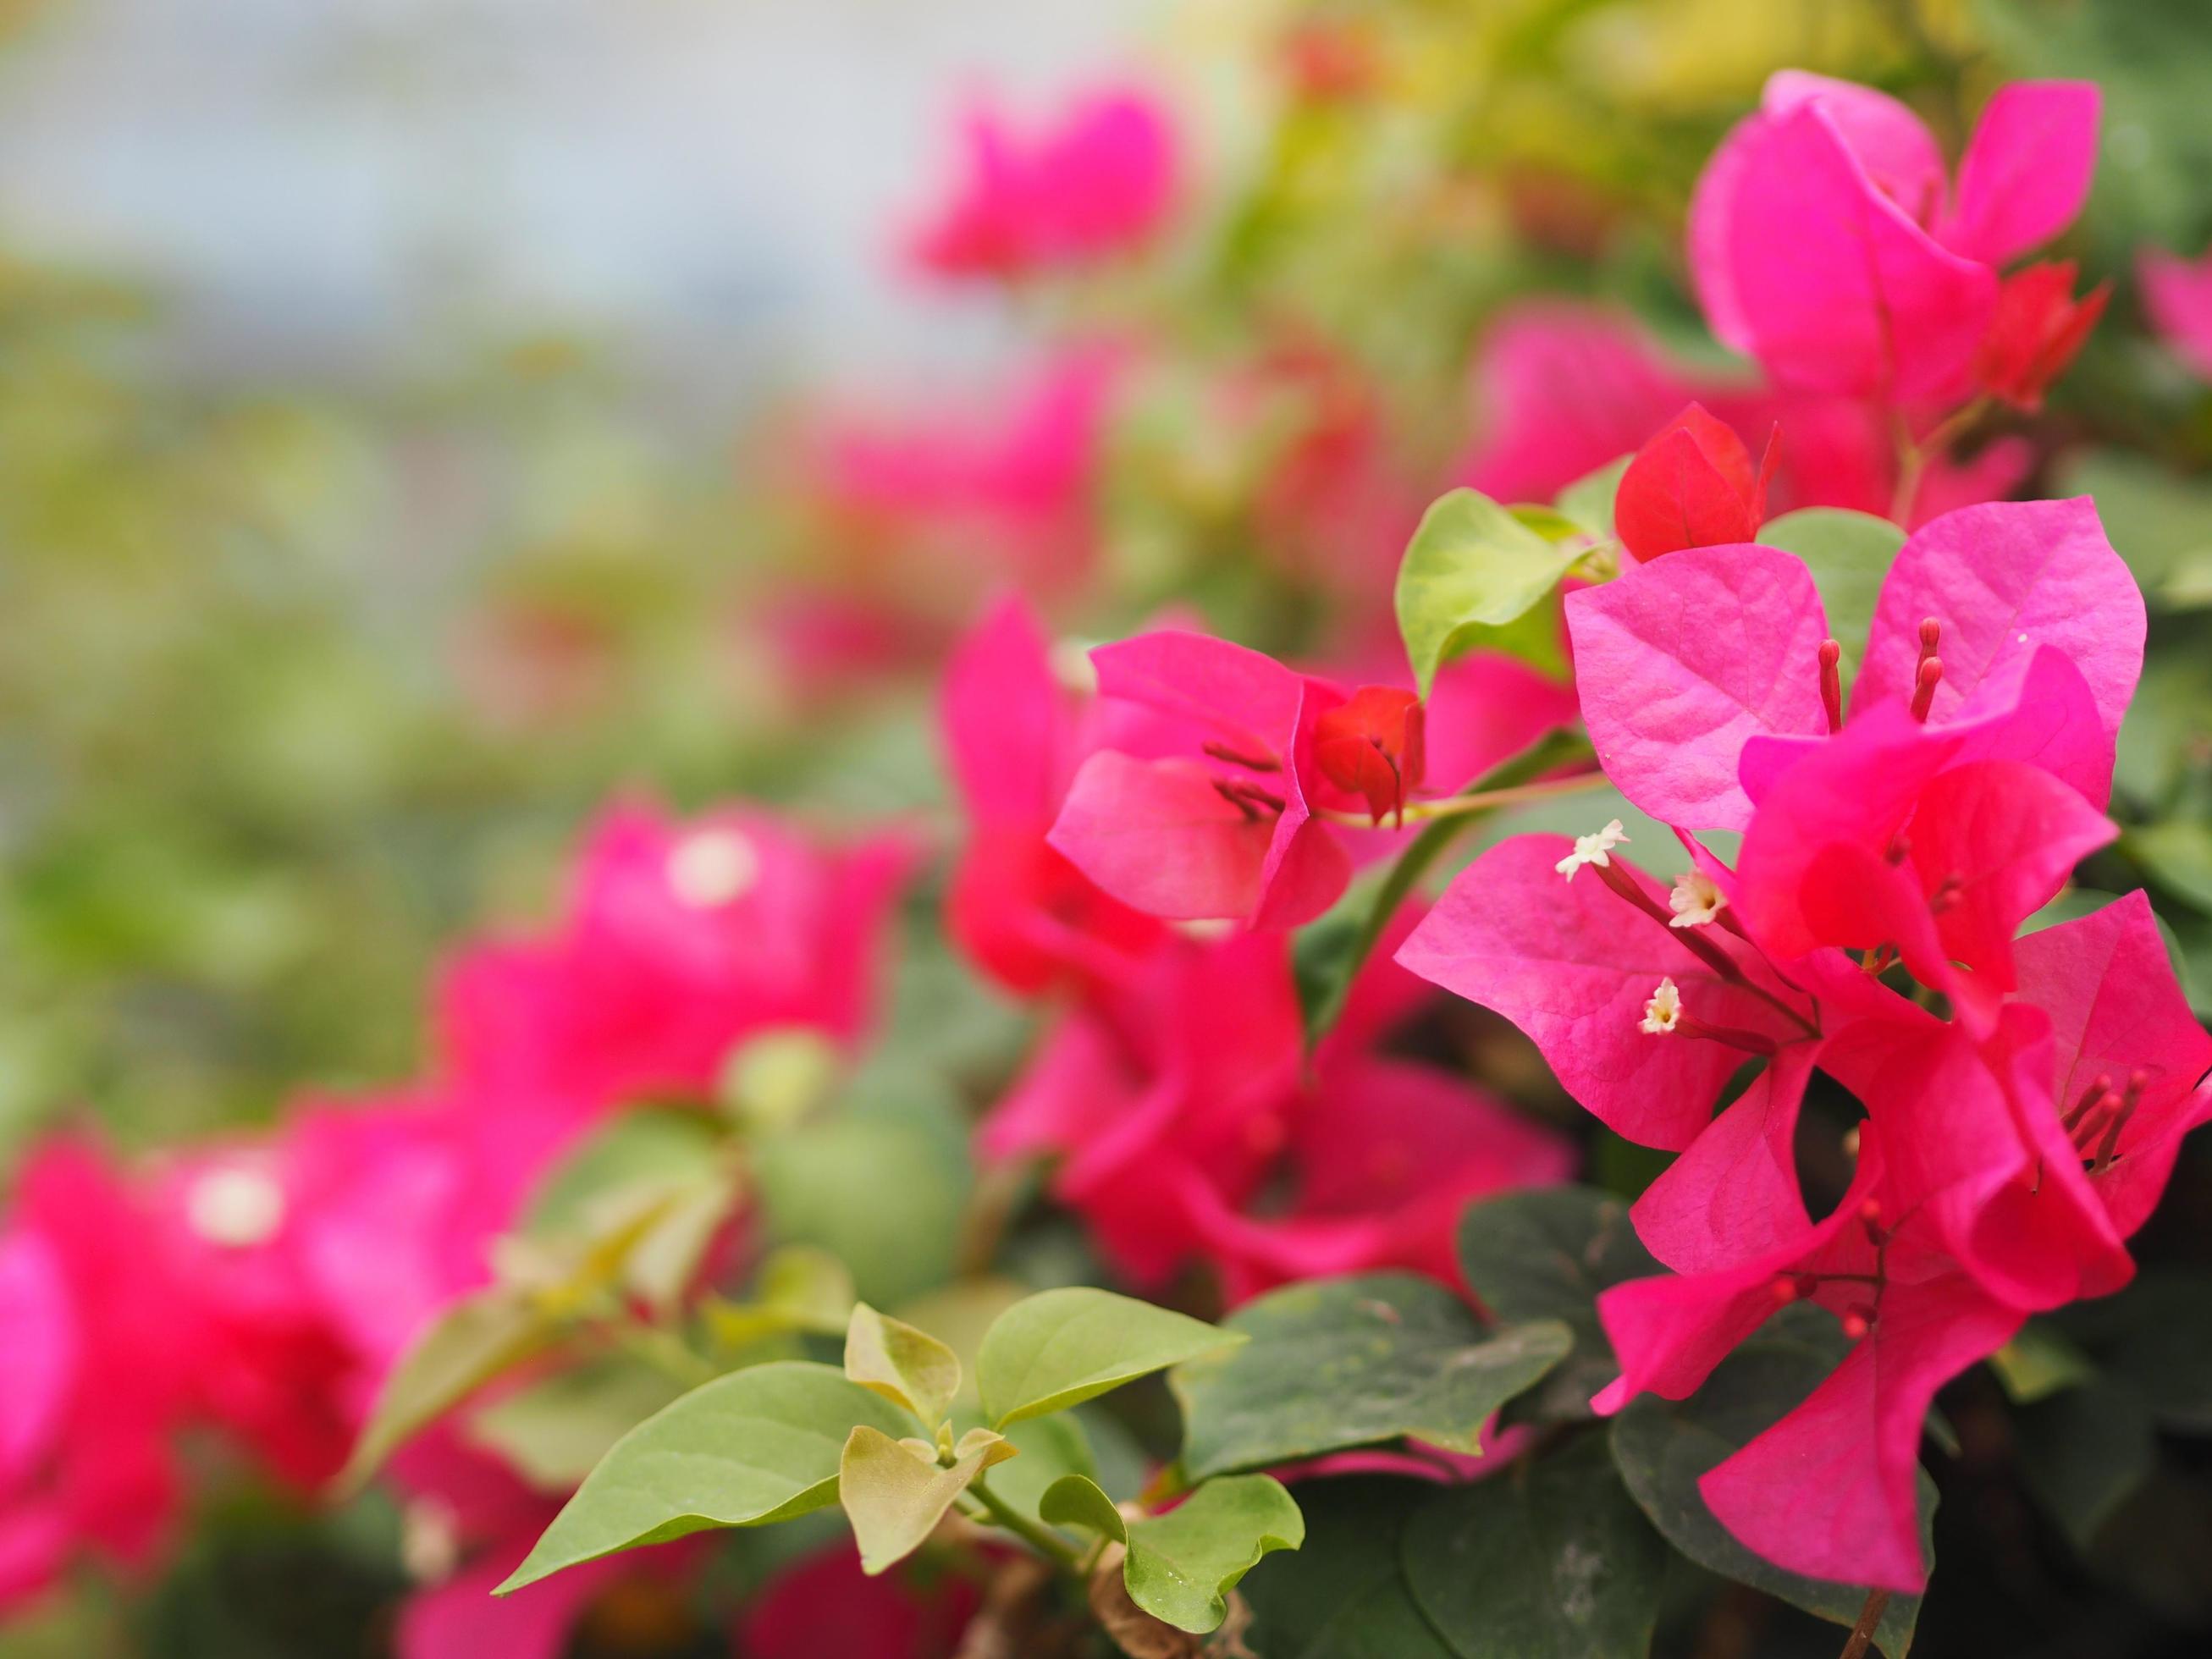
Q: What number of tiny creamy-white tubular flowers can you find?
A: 3